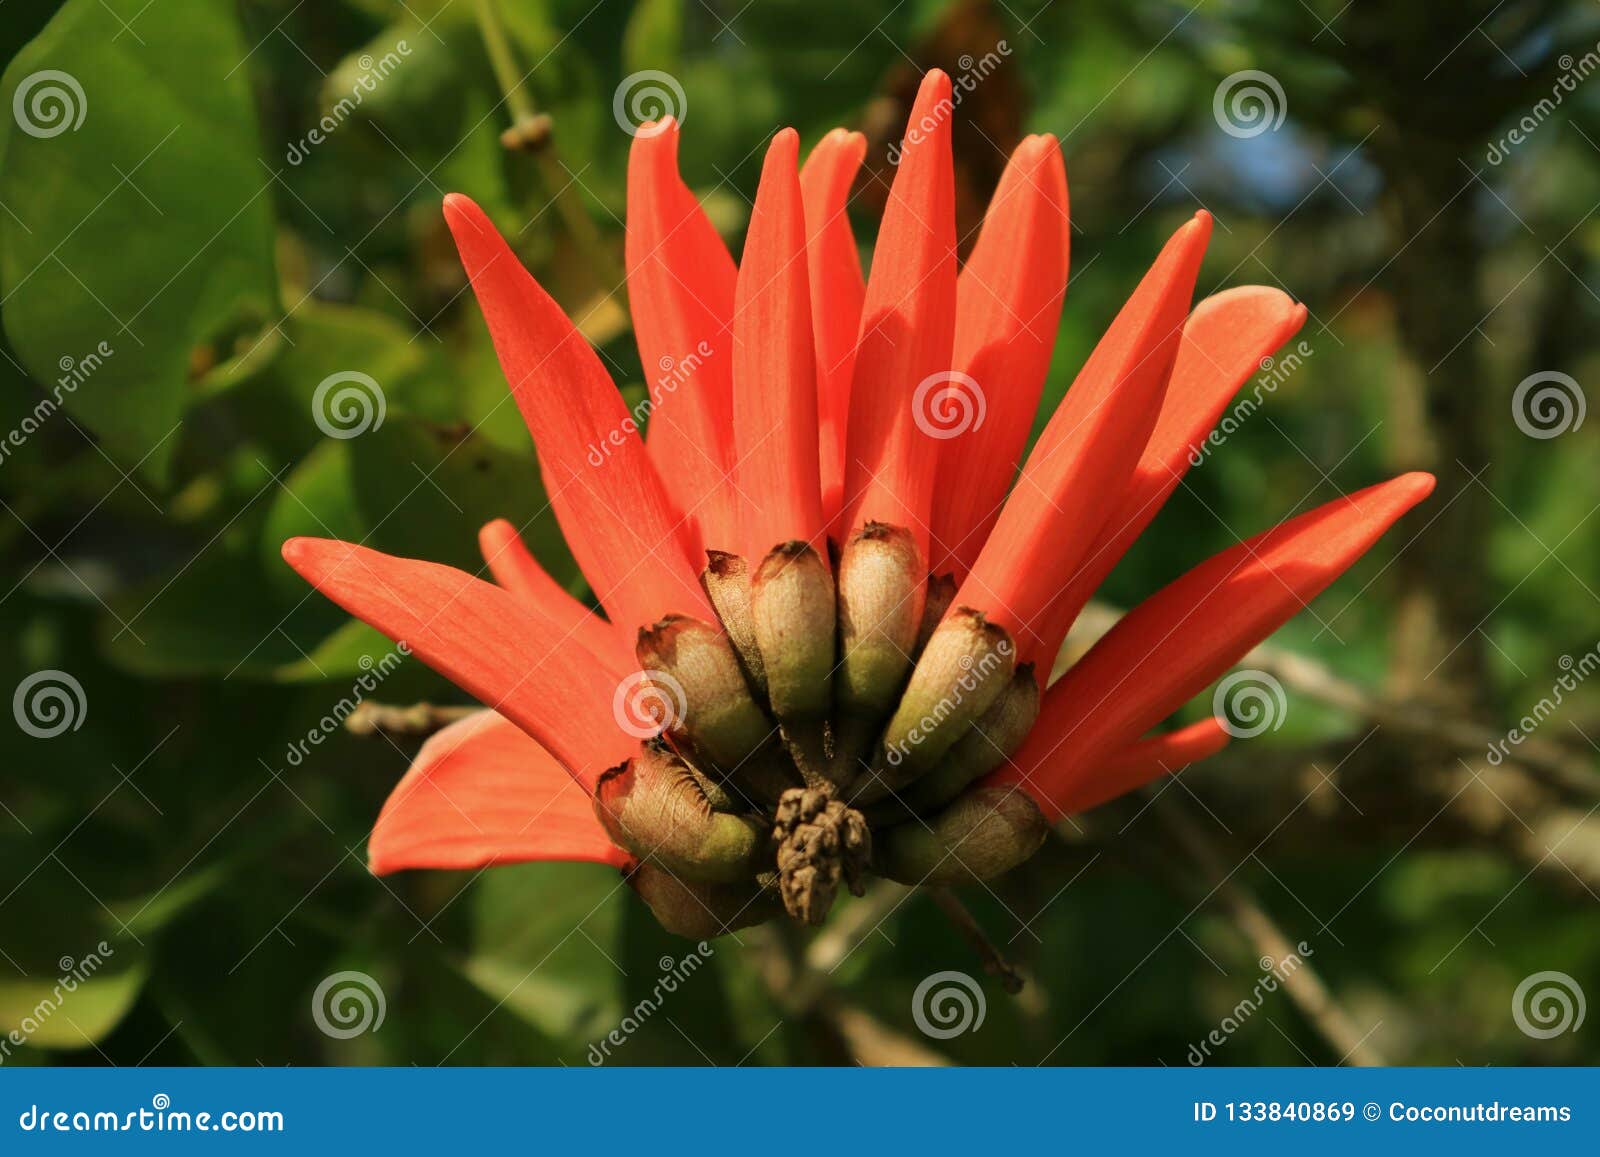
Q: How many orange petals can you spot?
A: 13